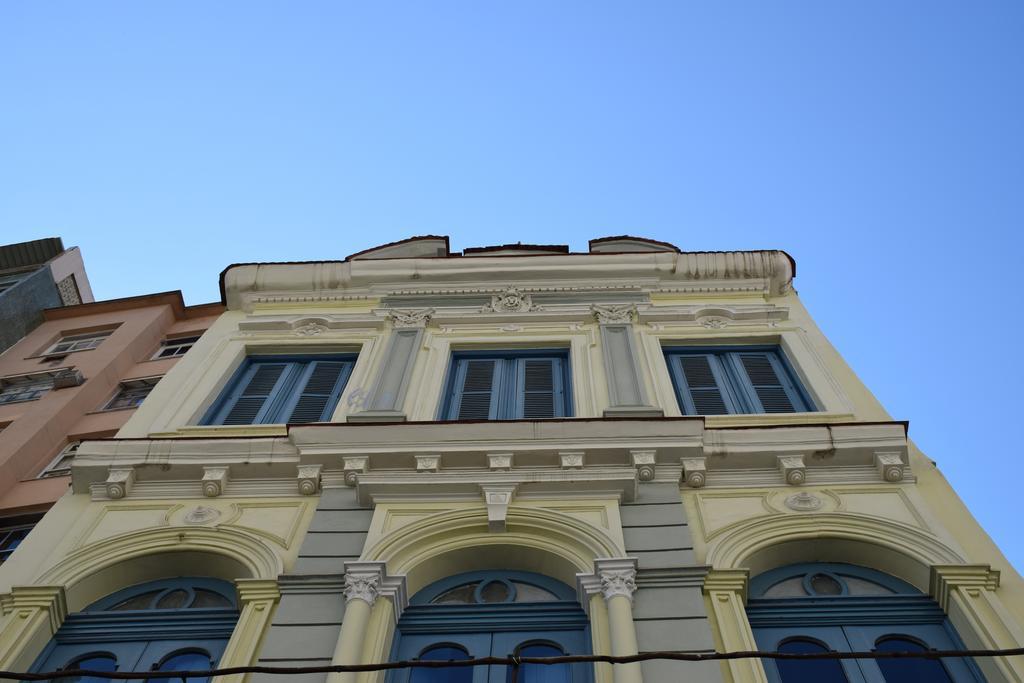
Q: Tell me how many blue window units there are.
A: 6